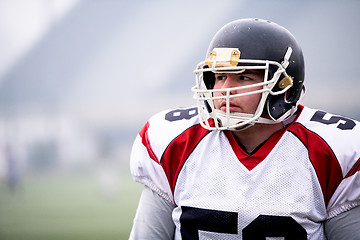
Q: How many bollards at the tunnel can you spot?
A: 0